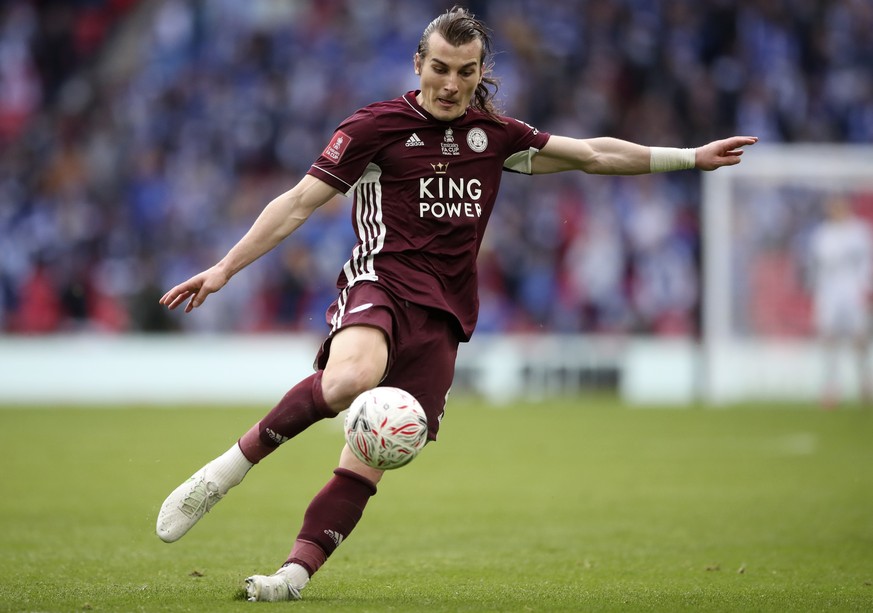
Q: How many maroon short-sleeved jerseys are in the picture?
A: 1